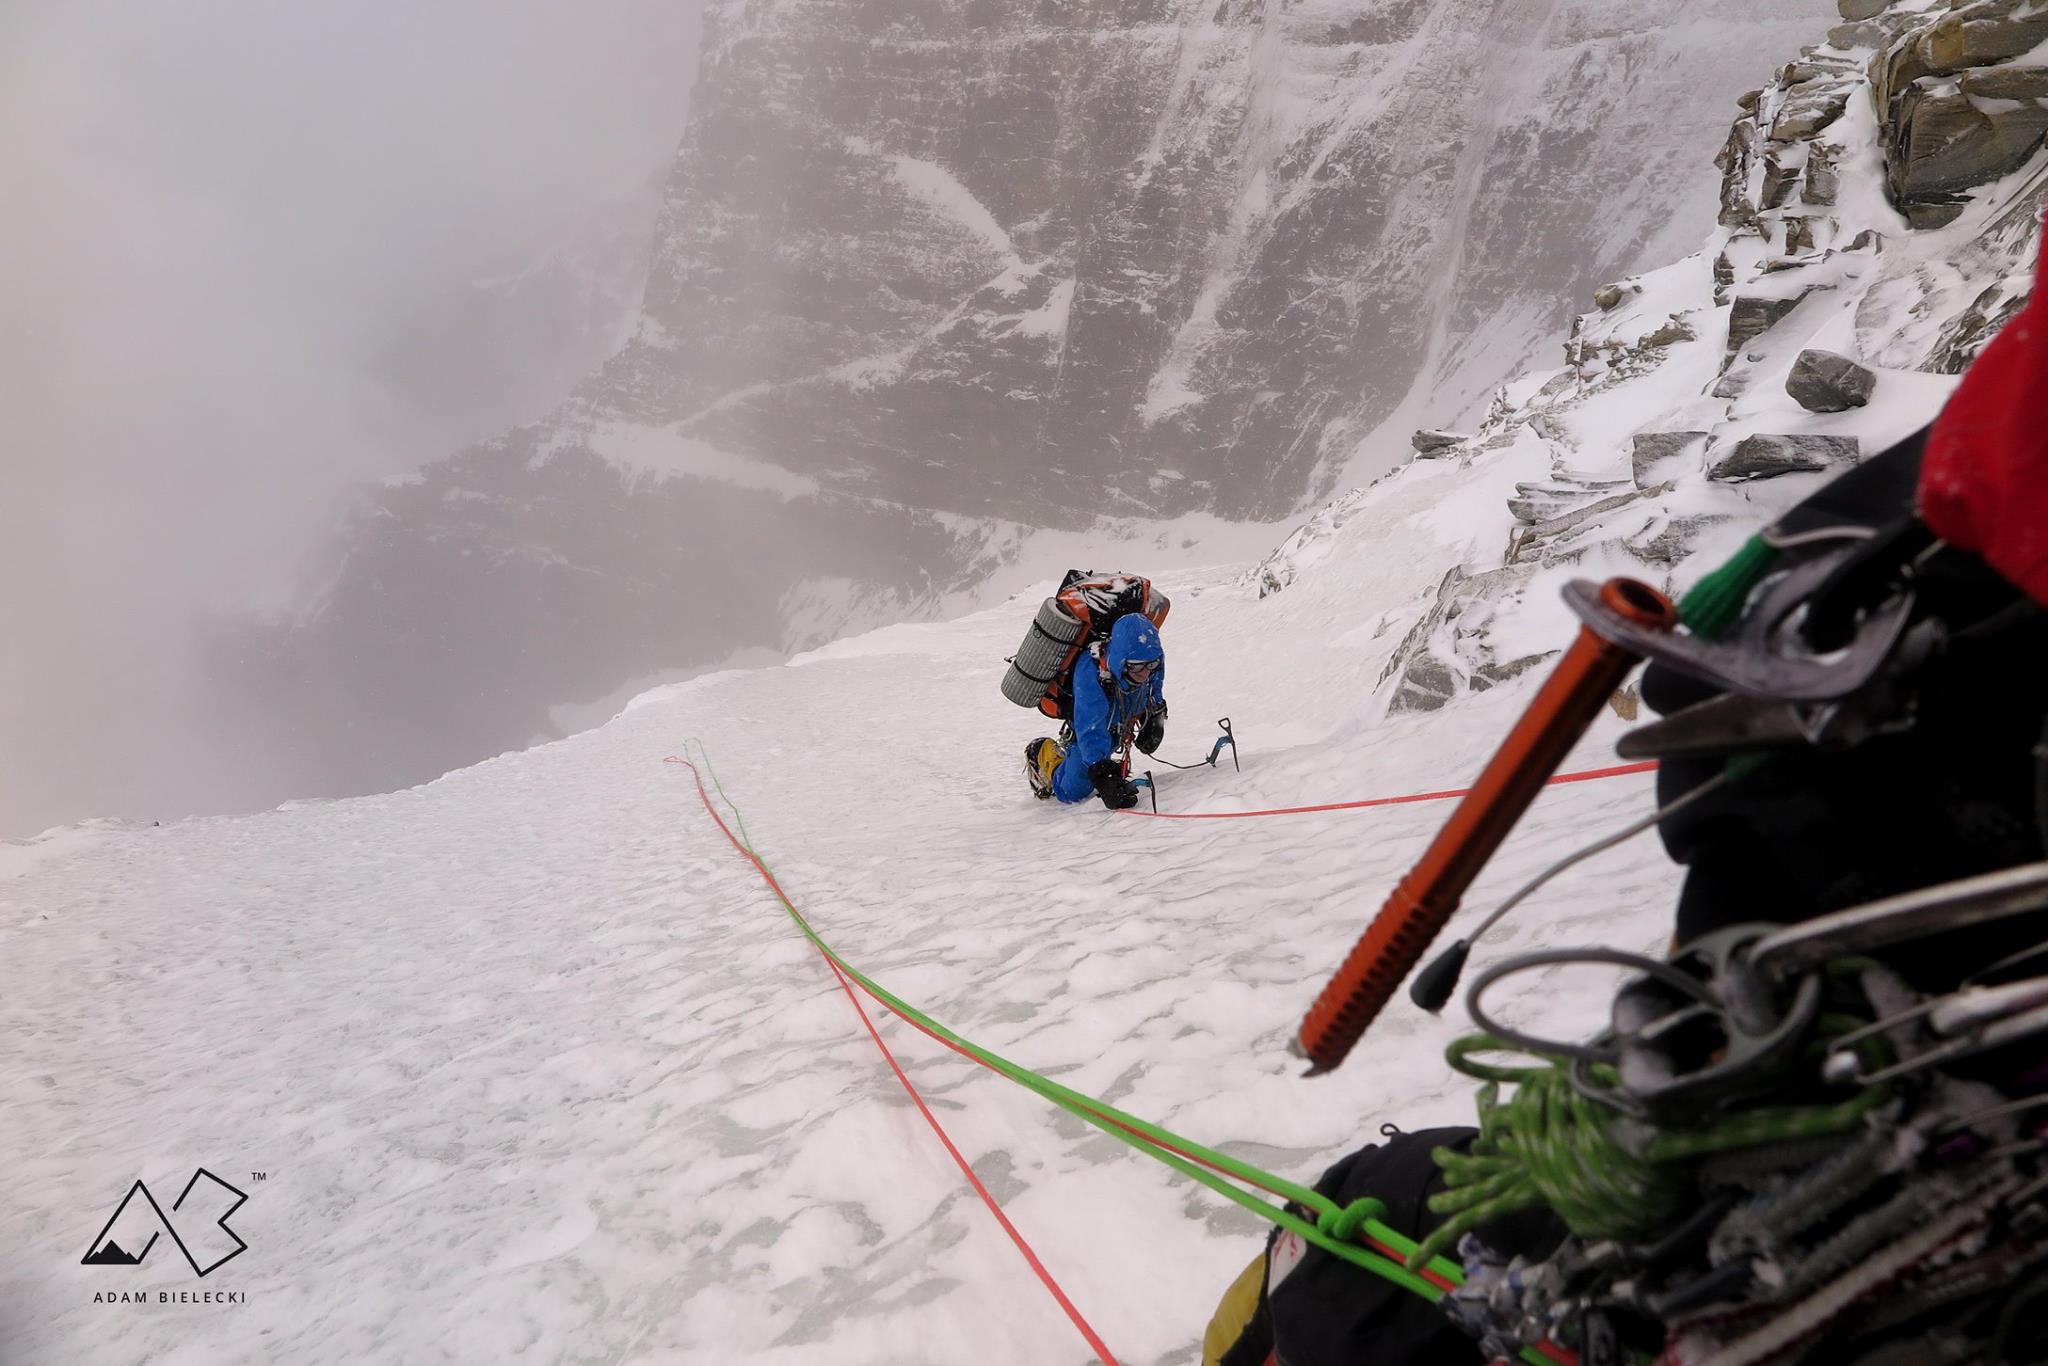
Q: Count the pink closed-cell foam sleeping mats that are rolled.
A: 0